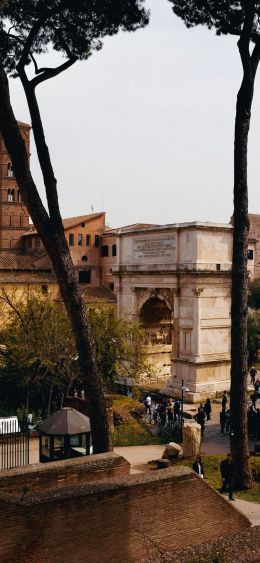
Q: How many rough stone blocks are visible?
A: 3